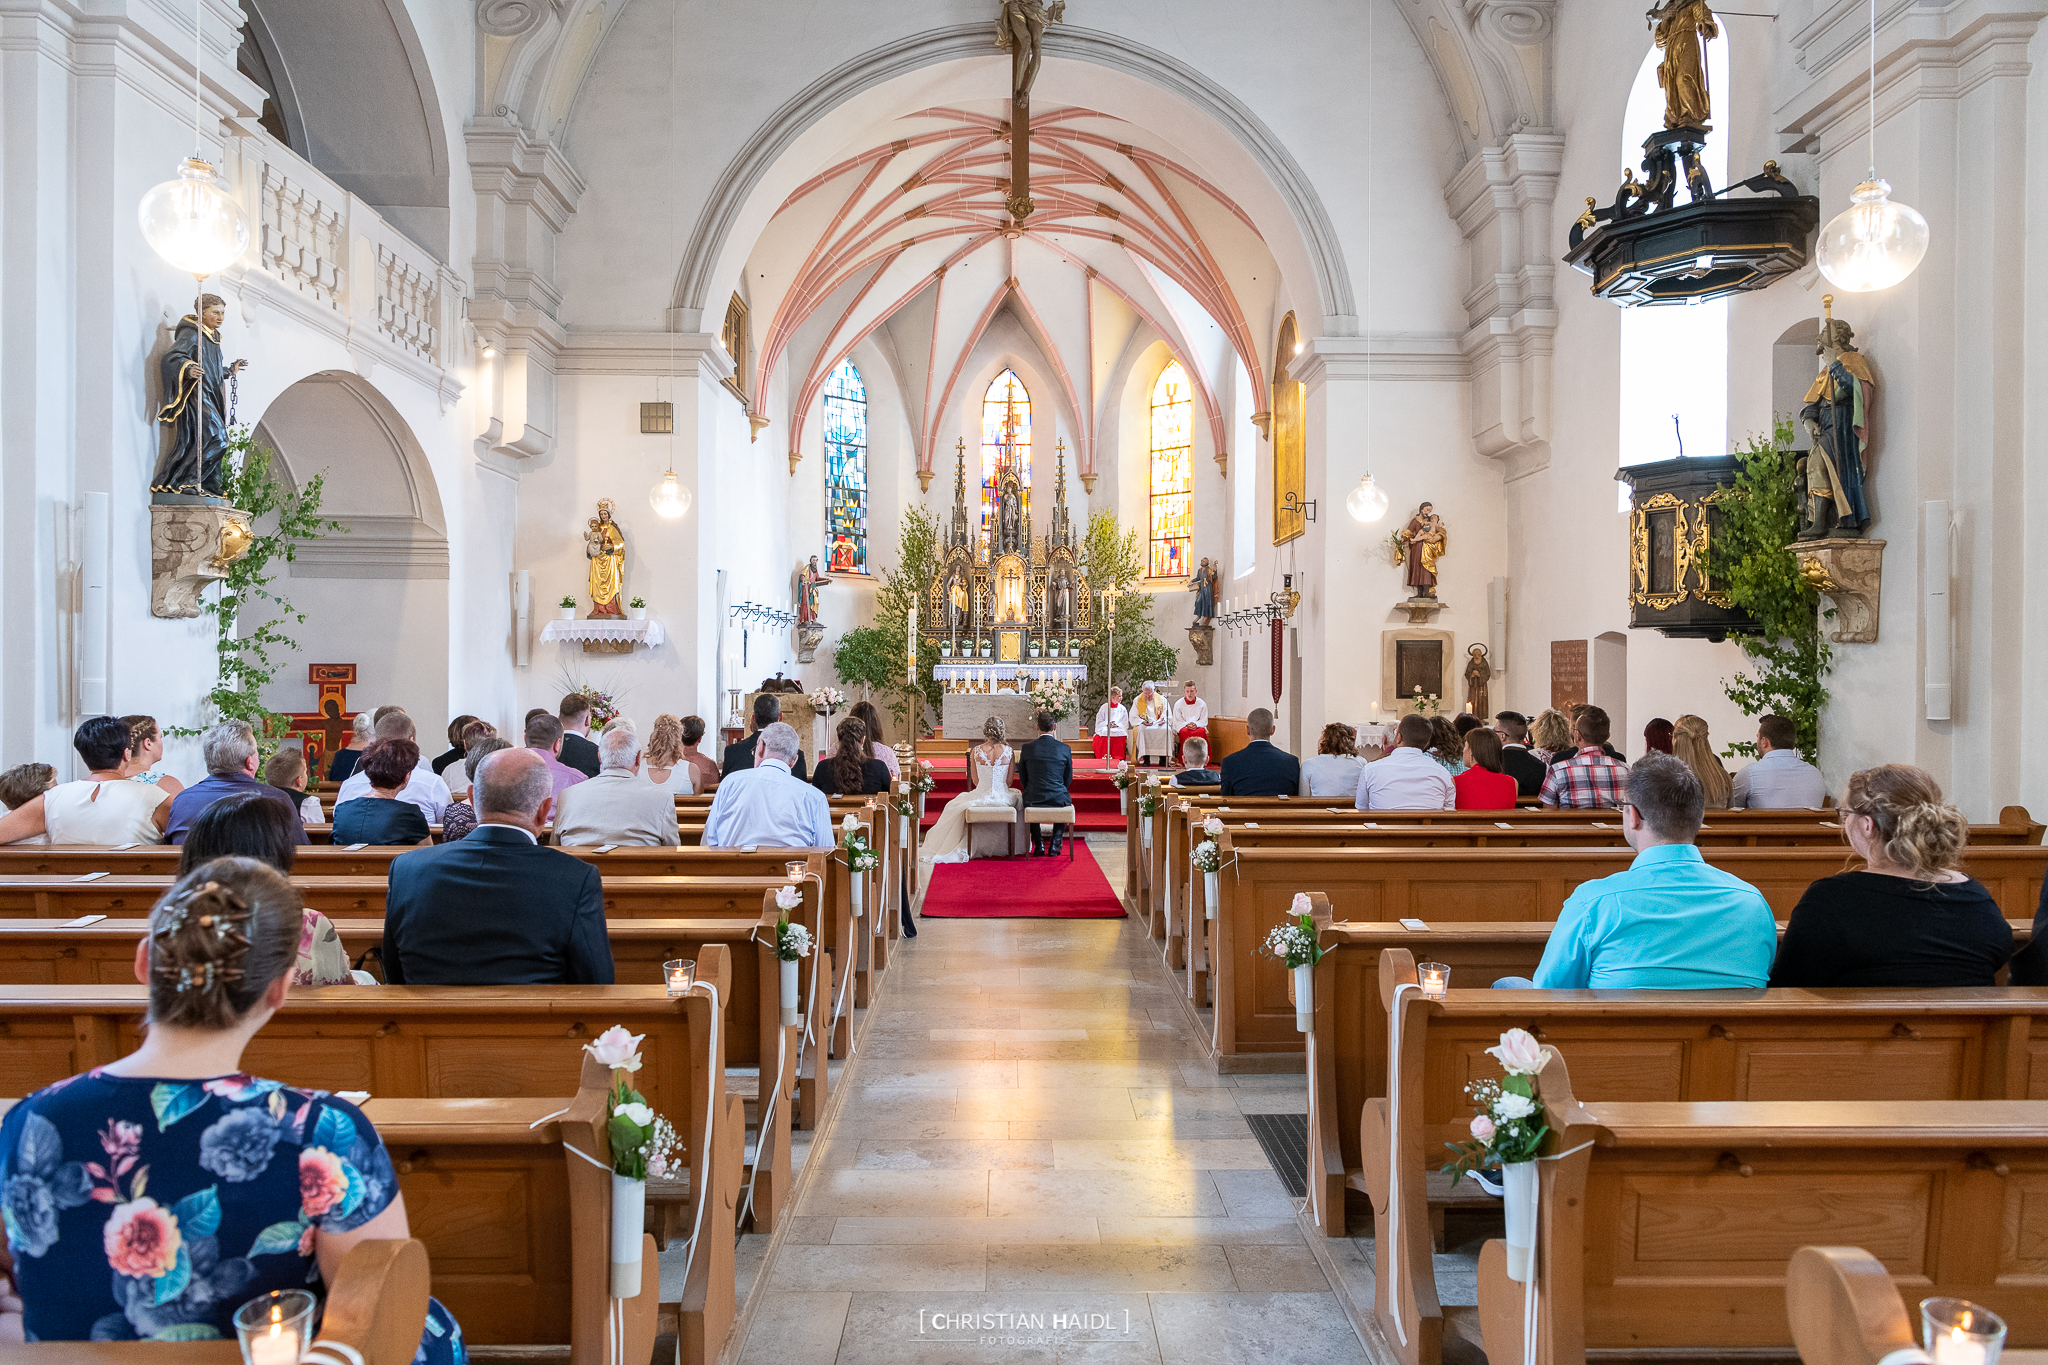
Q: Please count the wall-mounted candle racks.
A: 2